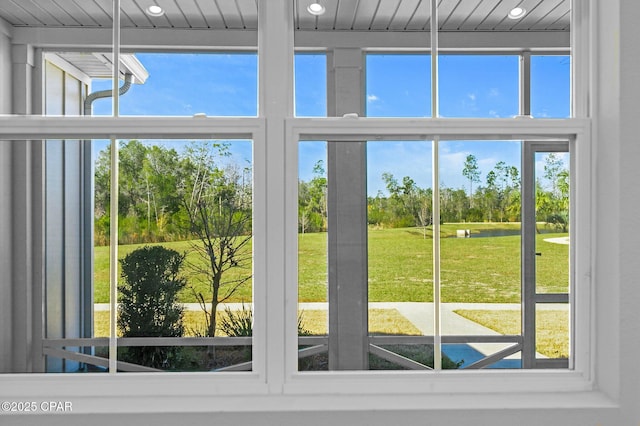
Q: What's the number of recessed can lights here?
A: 3